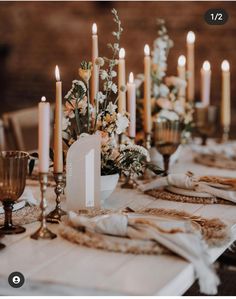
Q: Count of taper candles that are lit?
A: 10